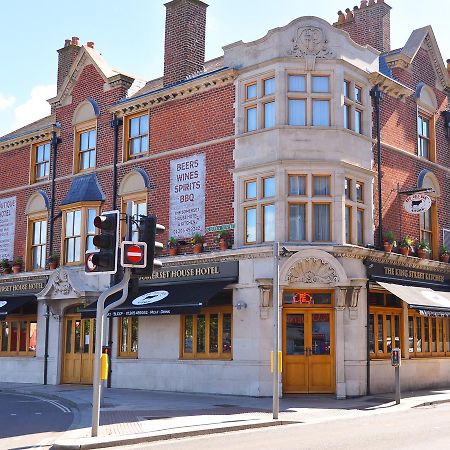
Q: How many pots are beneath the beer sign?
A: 3